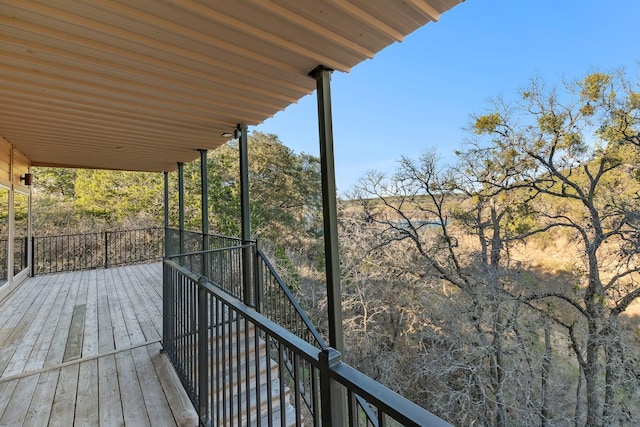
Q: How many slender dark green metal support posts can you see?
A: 5